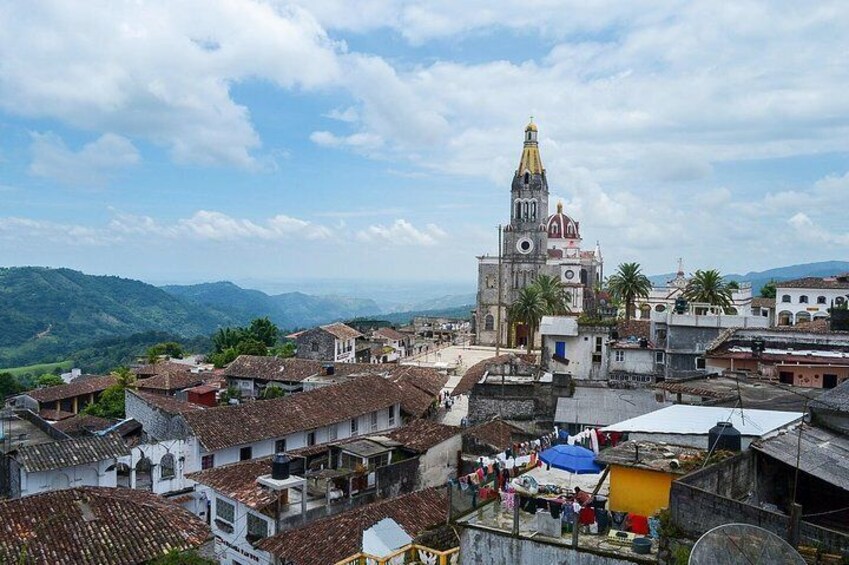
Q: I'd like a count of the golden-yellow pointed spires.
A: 1